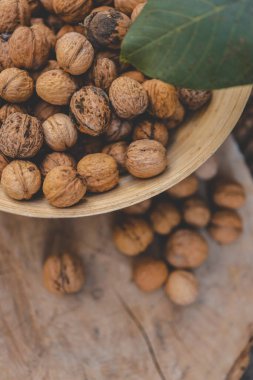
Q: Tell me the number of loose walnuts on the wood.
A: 12